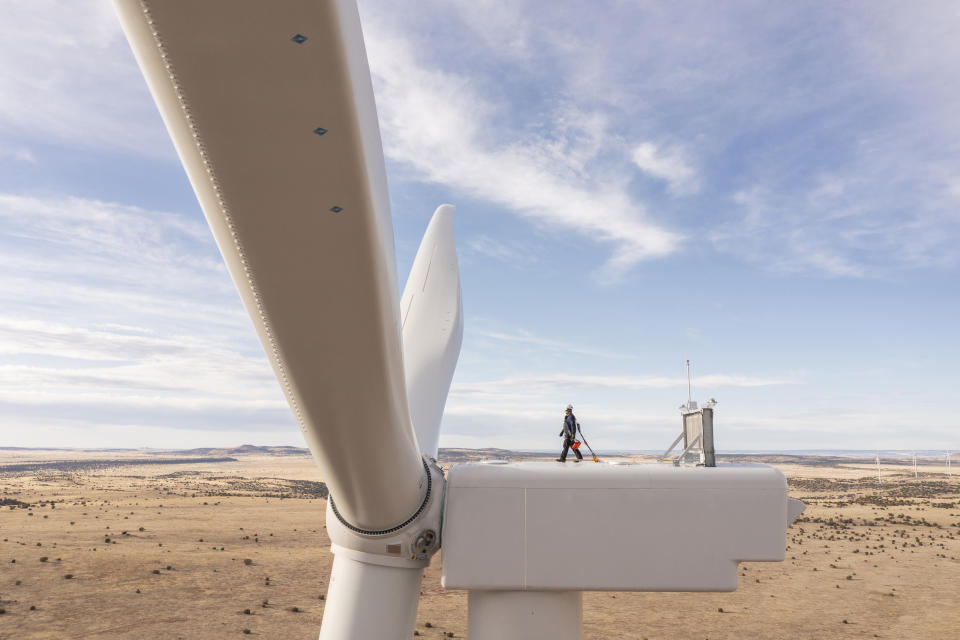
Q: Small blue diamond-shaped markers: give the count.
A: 3